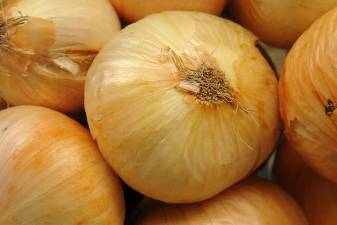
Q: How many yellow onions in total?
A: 8